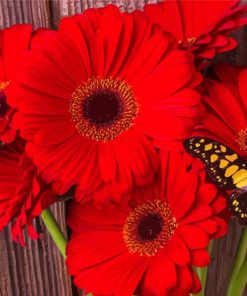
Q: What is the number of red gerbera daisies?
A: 6